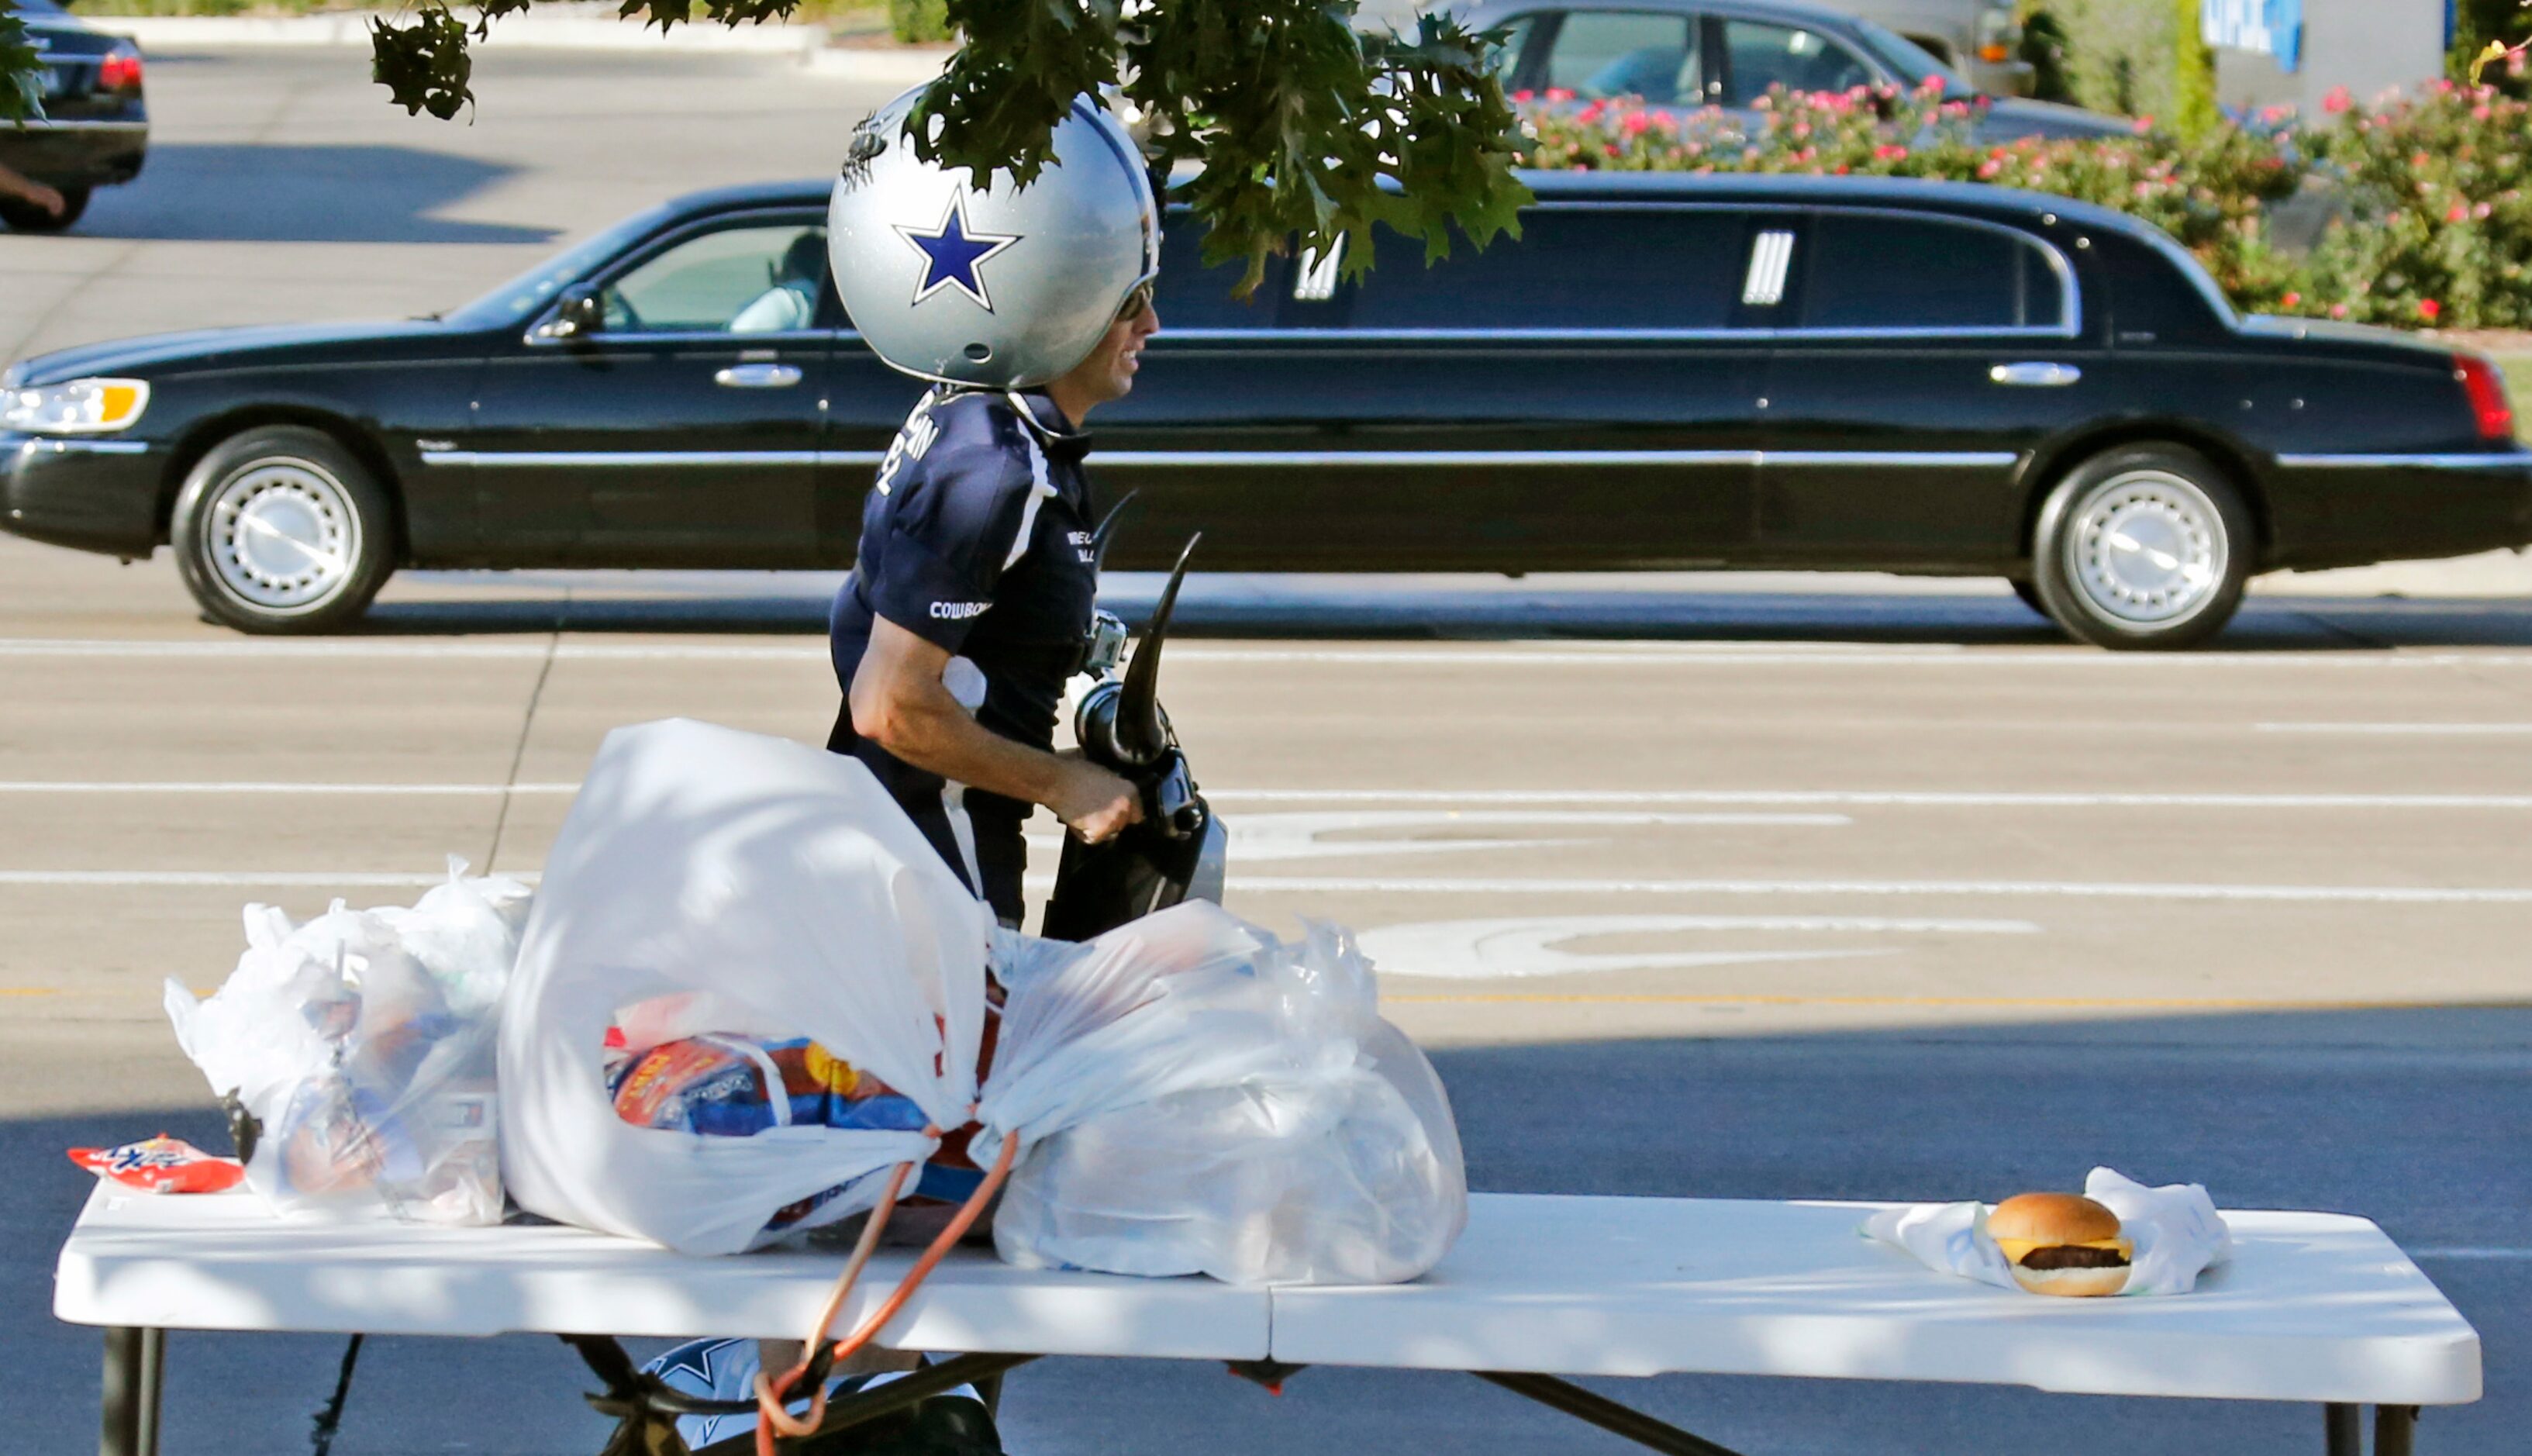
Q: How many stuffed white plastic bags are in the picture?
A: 3